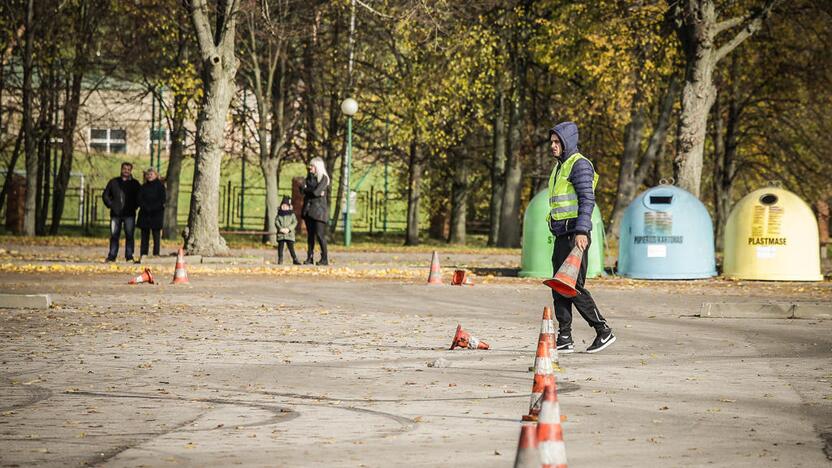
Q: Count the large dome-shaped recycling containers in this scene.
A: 3